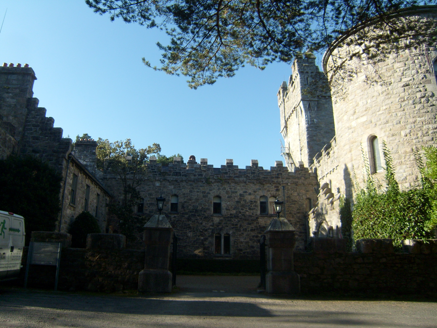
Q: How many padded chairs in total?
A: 0